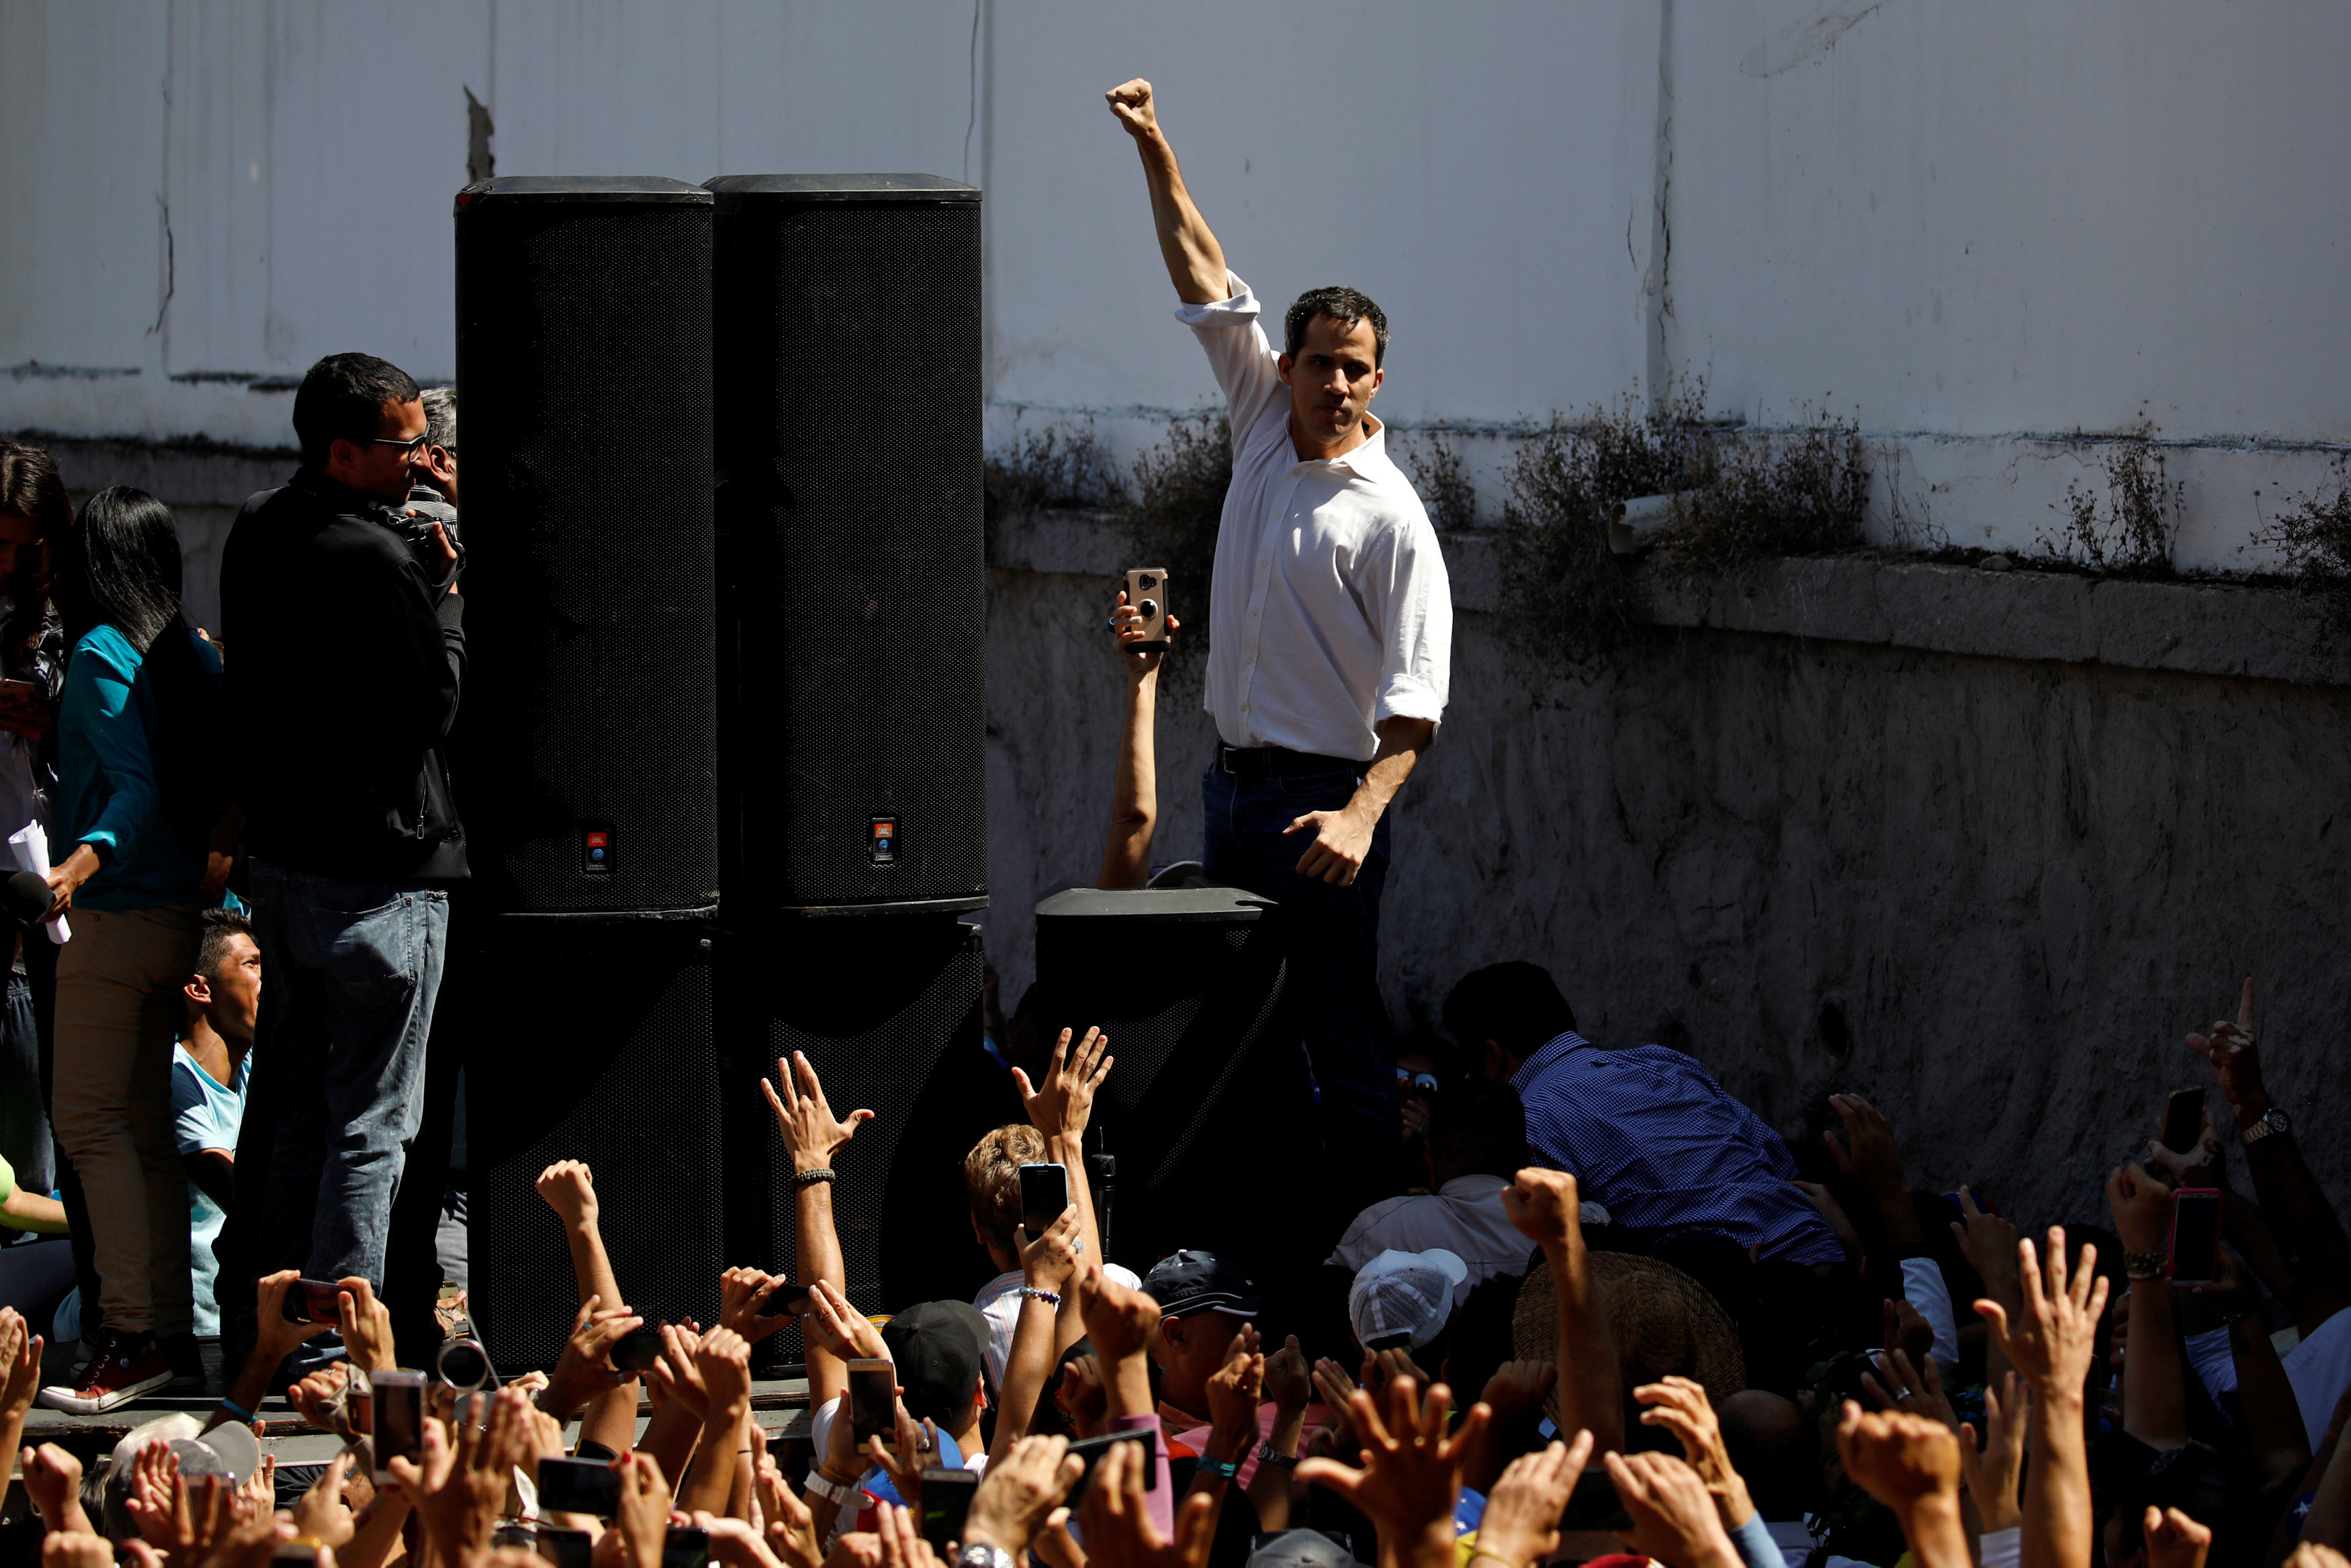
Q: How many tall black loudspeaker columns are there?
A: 2